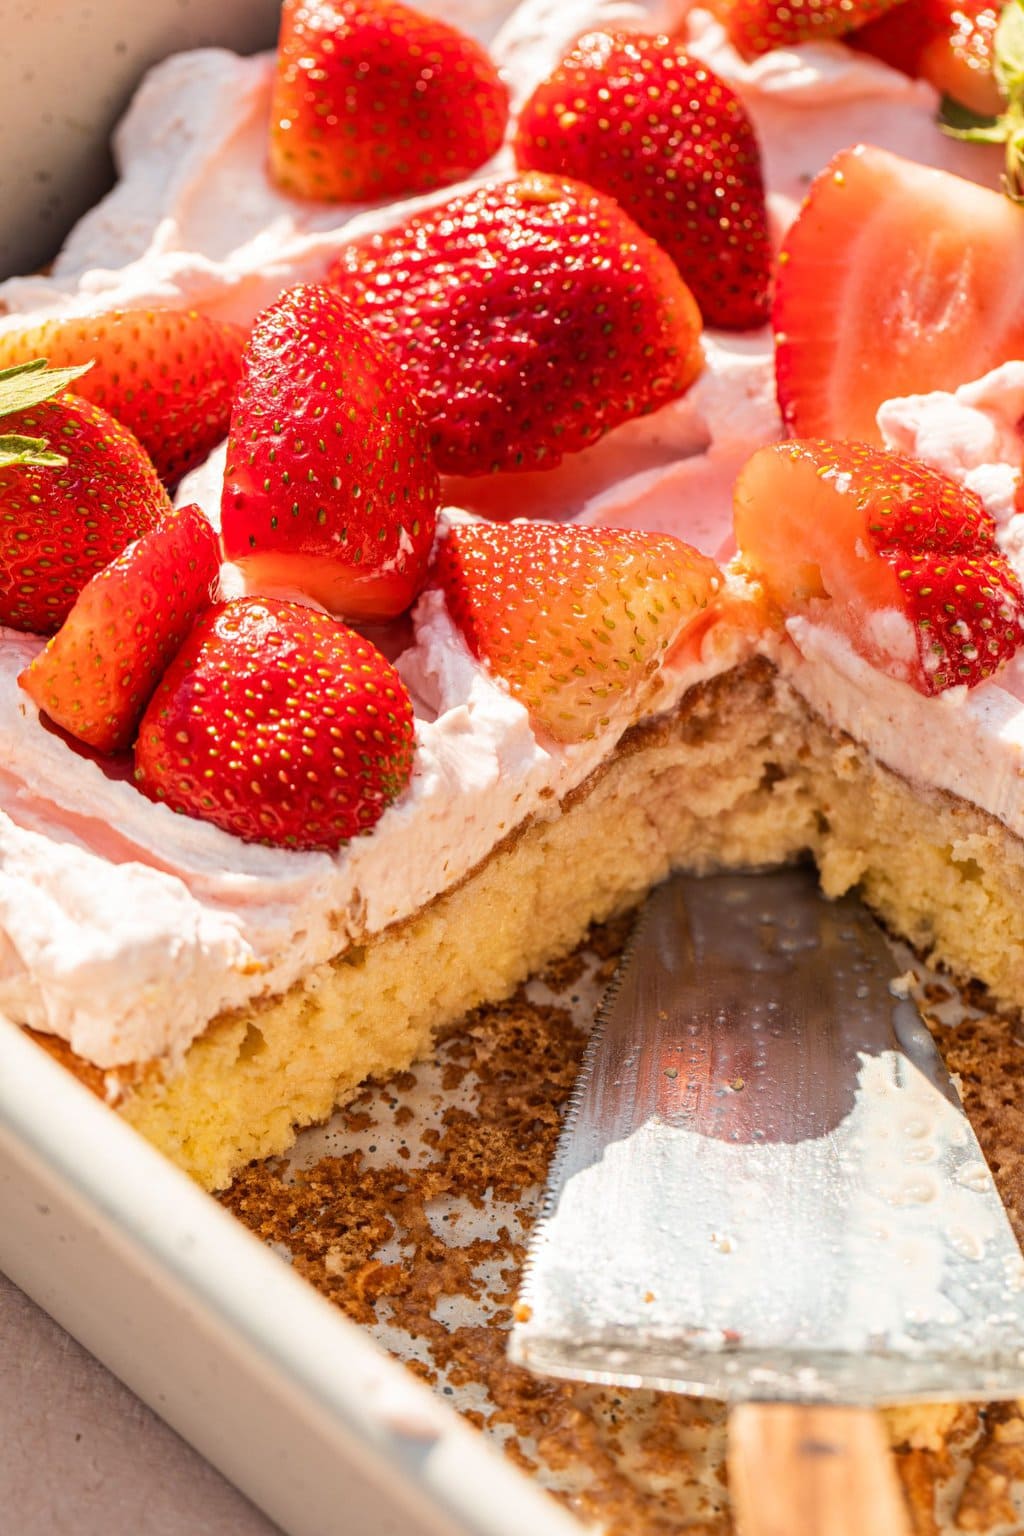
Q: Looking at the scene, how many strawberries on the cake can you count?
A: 13